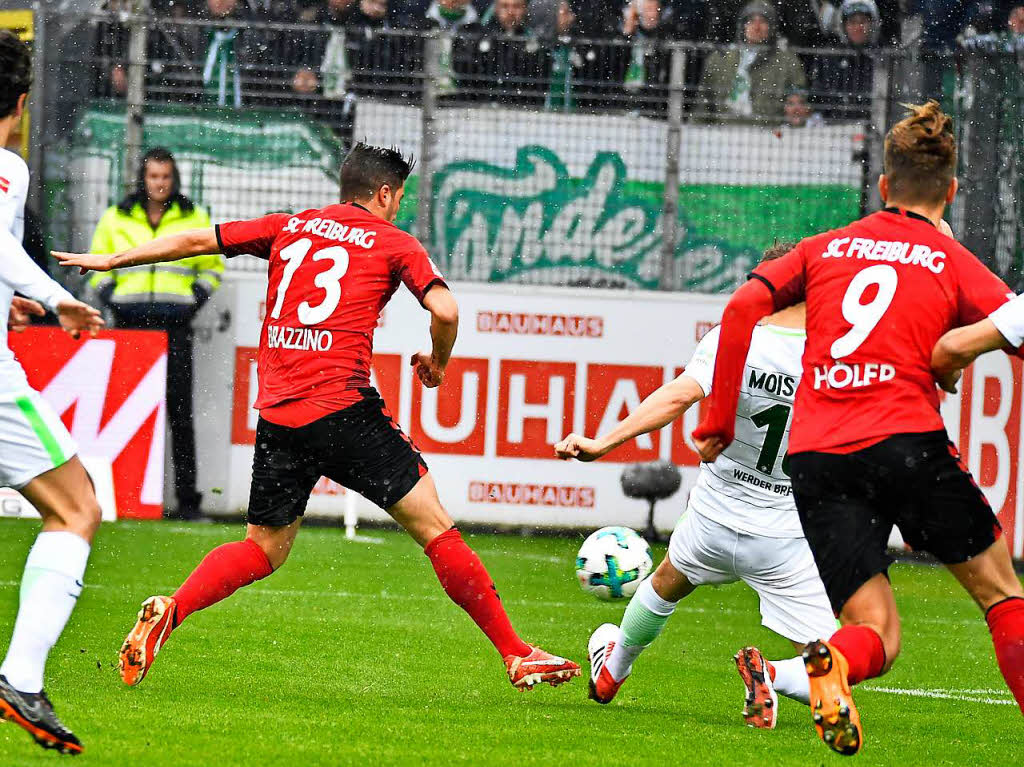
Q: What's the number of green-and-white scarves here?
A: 6